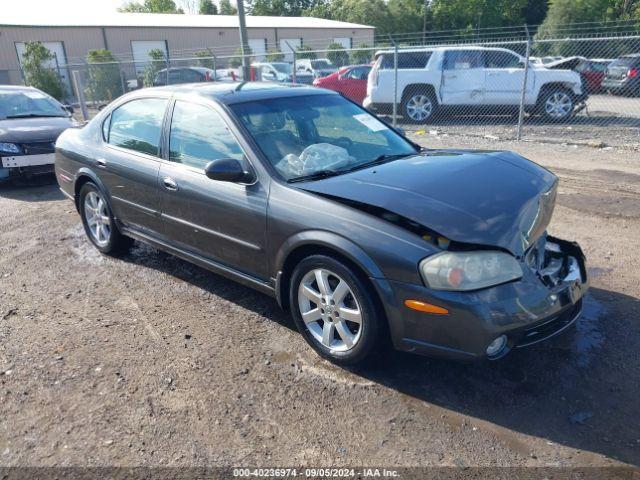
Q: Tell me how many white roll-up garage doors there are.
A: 5